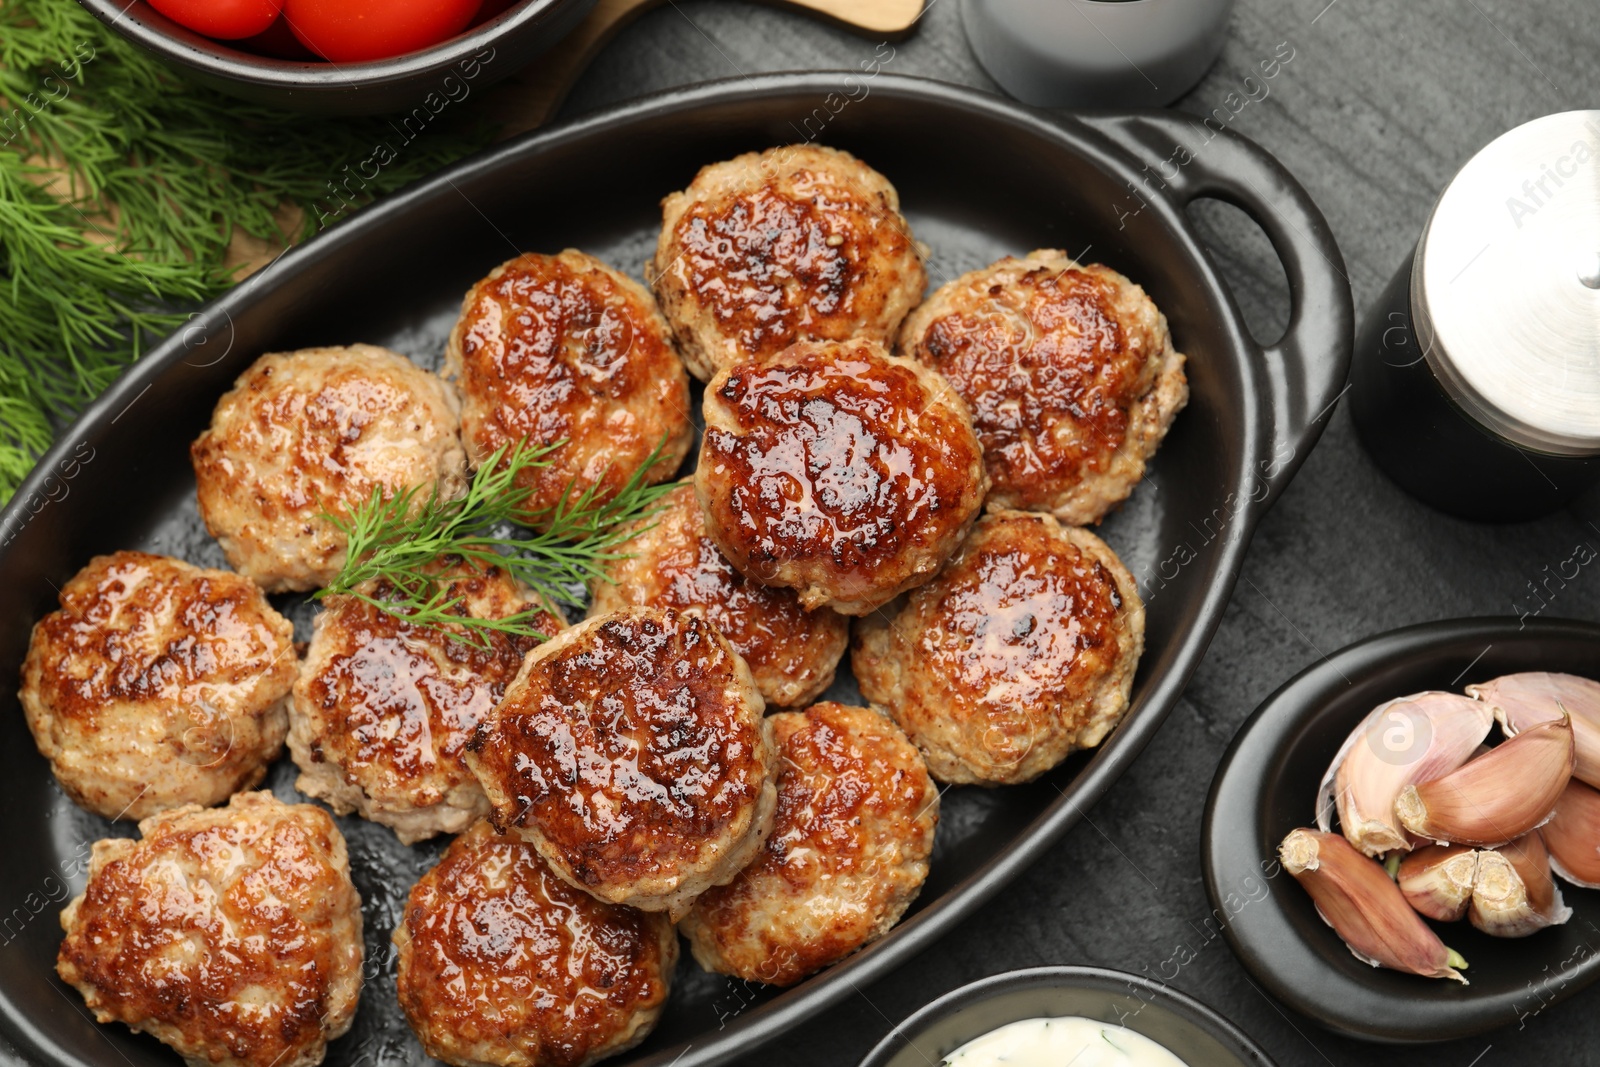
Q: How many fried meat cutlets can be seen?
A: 13